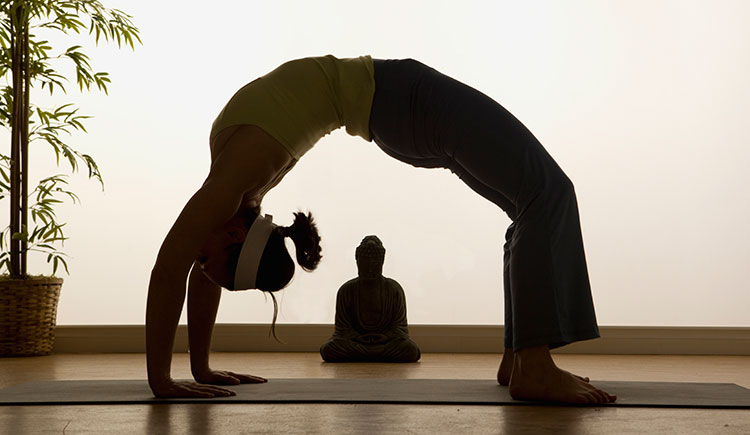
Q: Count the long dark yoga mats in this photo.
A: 1